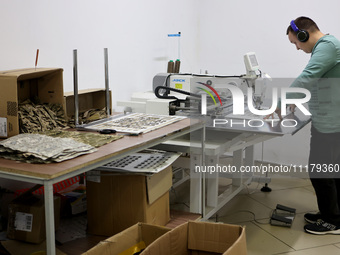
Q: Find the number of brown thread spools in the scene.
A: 2